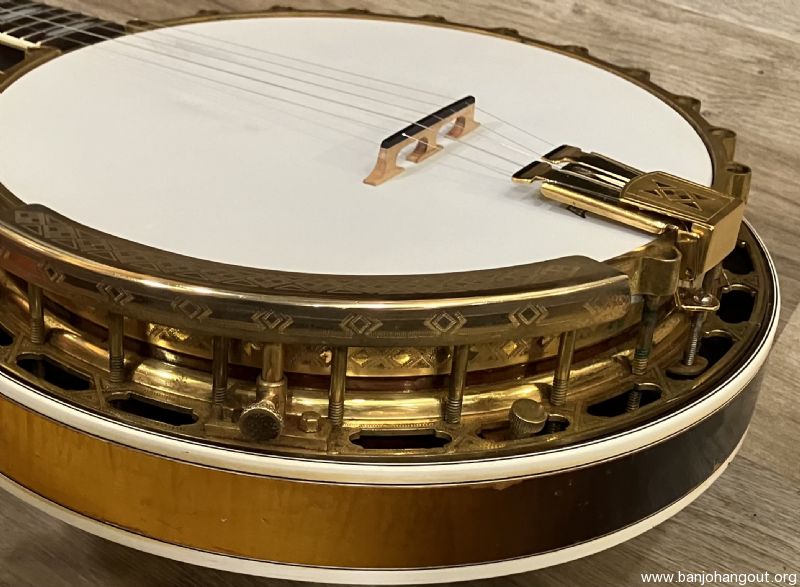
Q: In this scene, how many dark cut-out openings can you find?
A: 9